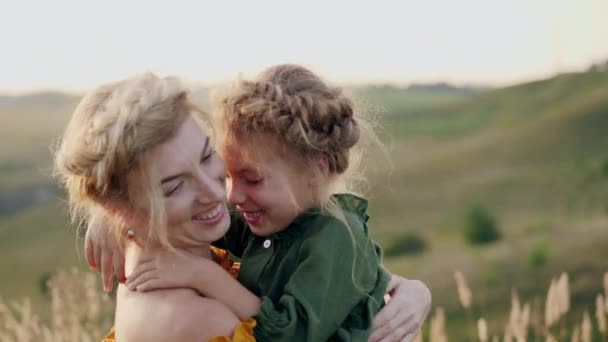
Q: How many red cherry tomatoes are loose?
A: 0